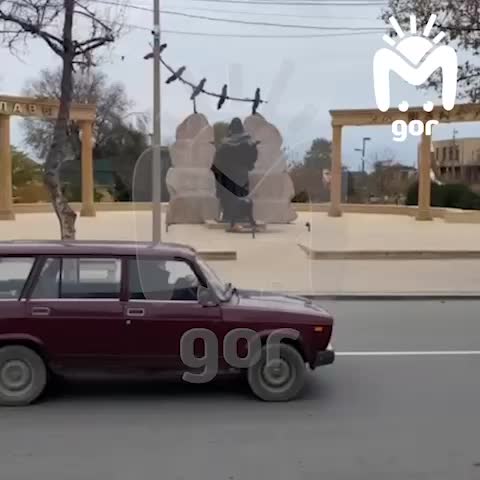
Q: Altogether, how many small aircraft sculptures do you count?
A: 5